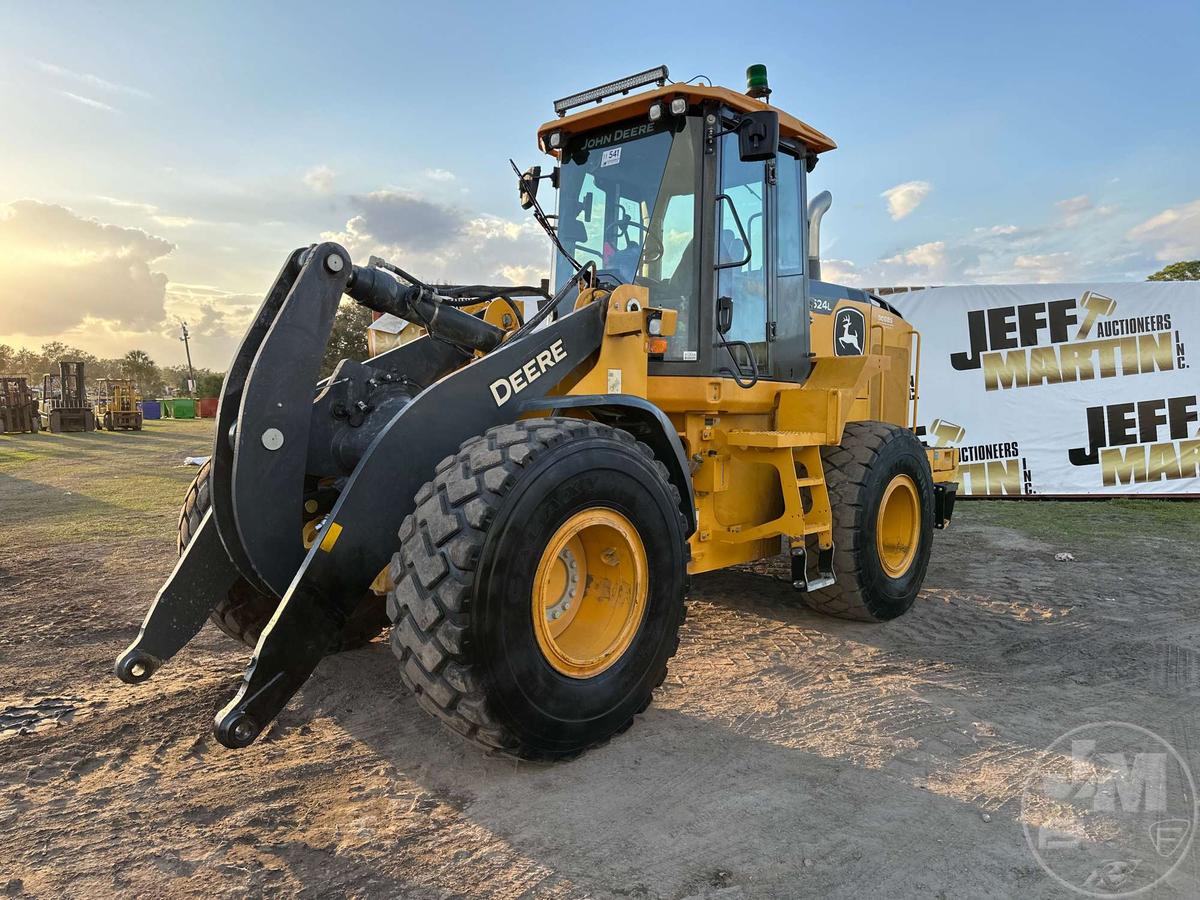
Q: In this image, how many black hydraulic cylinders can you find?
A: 1